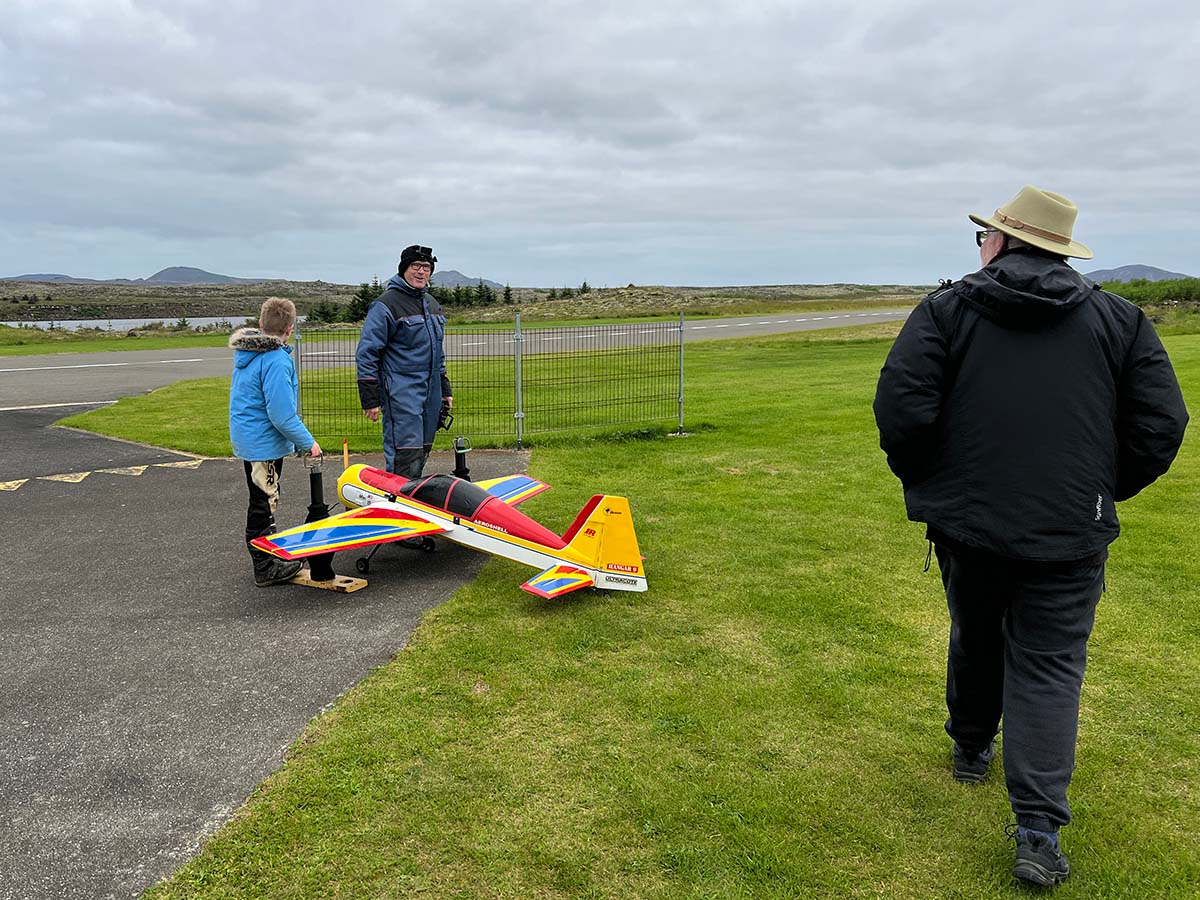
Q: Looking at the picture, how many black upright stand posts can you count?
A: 2